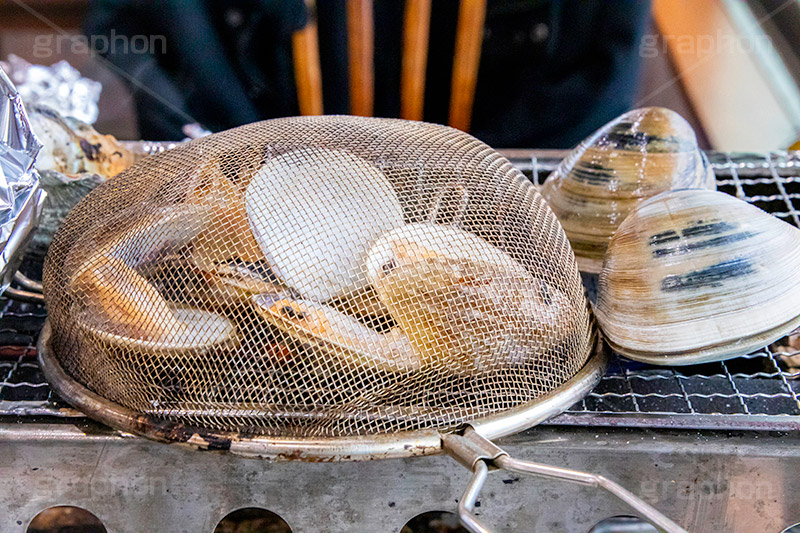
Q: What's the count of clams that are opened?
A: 3